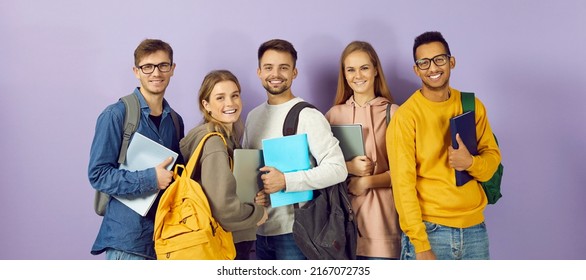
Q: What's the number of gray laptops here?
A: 2